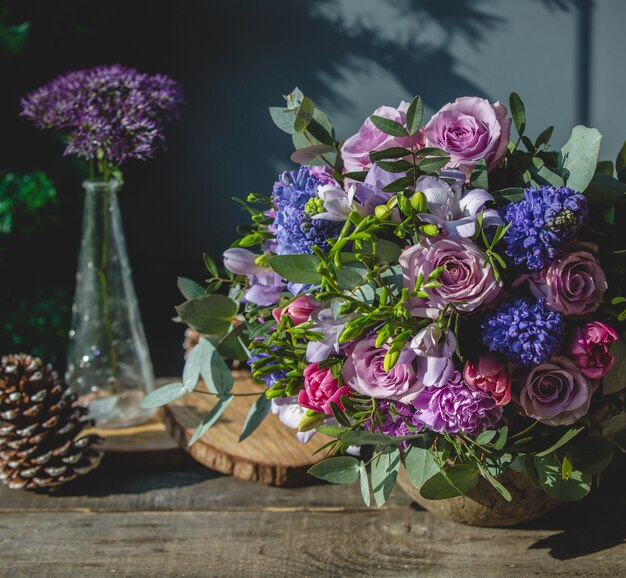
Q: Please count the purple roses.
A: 6